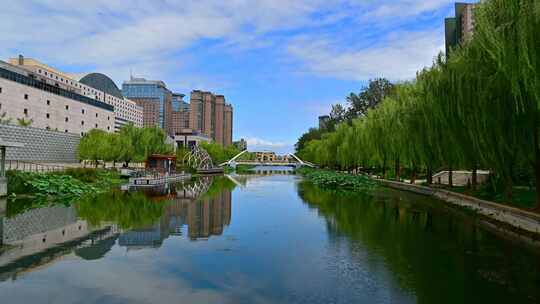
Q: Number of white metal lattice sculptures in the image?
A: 1